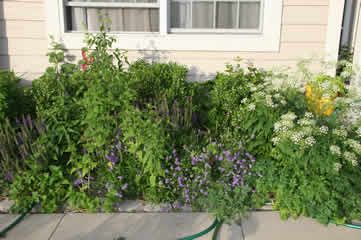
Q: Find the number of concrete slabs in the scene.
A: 3